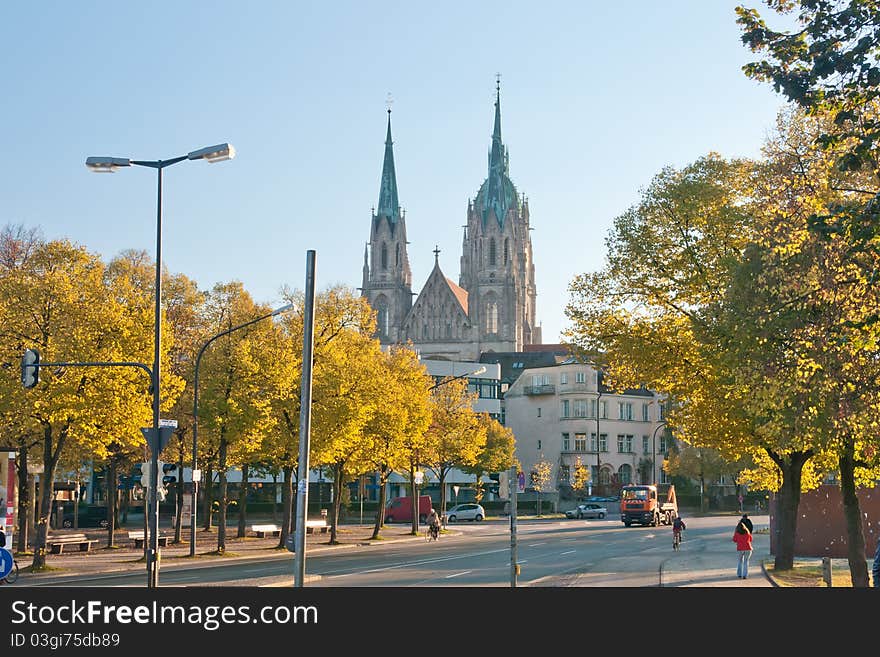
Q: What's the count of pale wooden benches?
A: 4